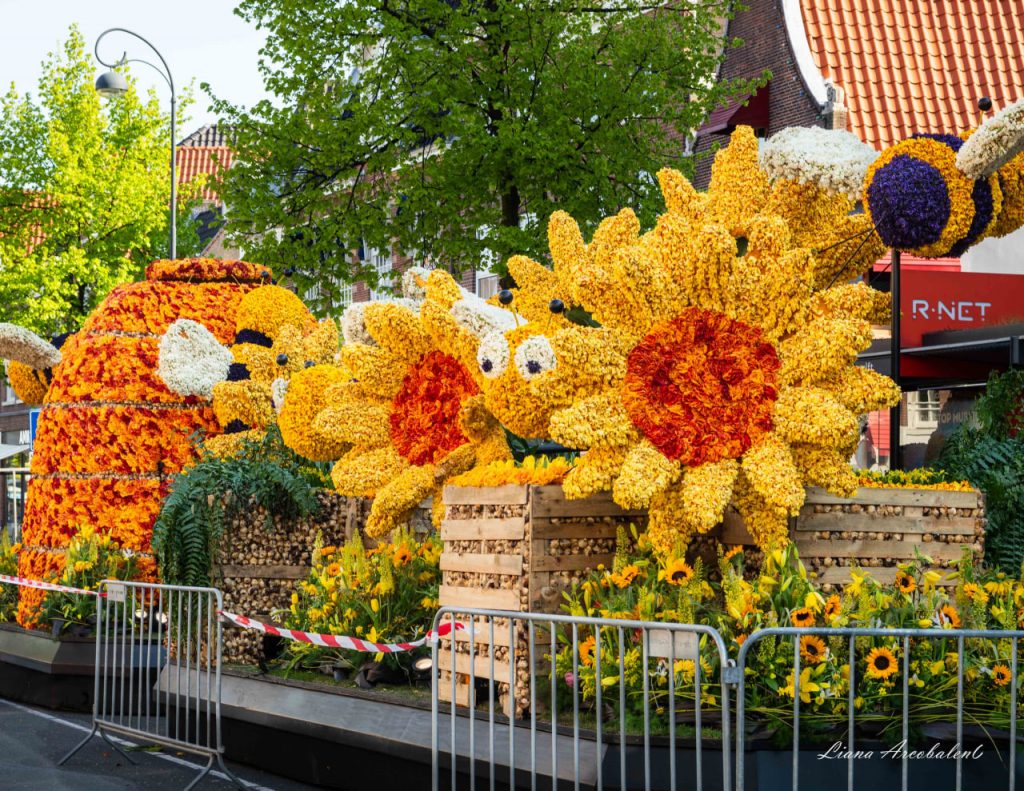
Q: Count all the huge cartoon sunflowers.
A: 2